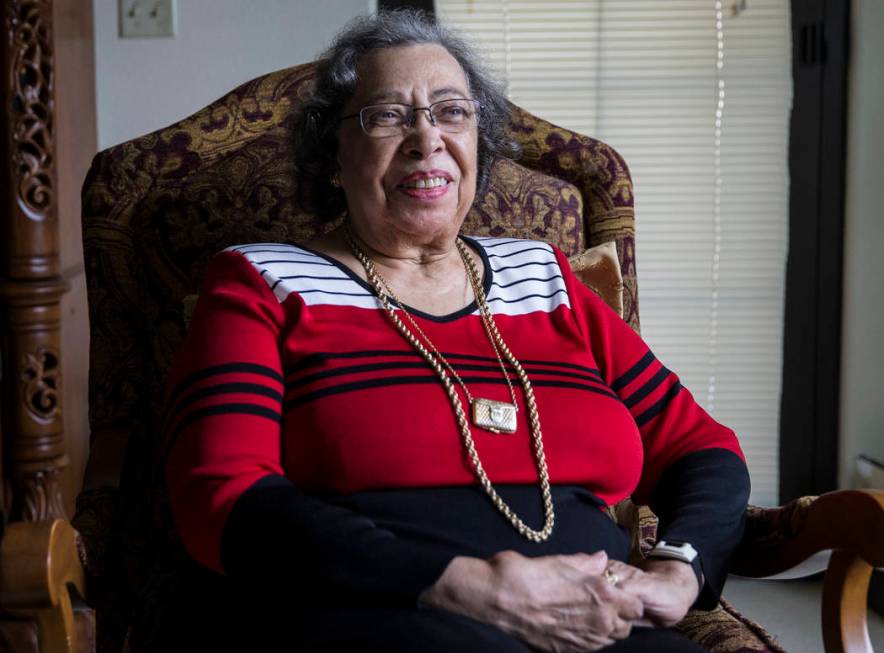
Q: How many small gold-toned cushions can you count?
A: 1